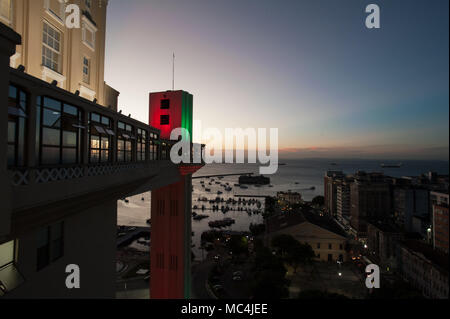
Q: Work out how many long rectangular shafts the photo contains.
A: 1